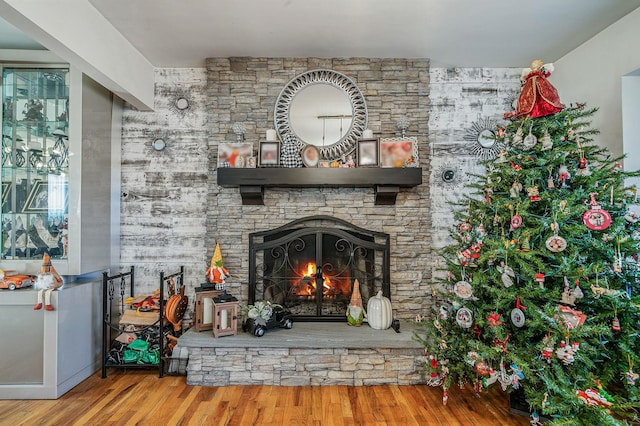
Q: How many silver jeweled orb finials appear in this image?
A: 2